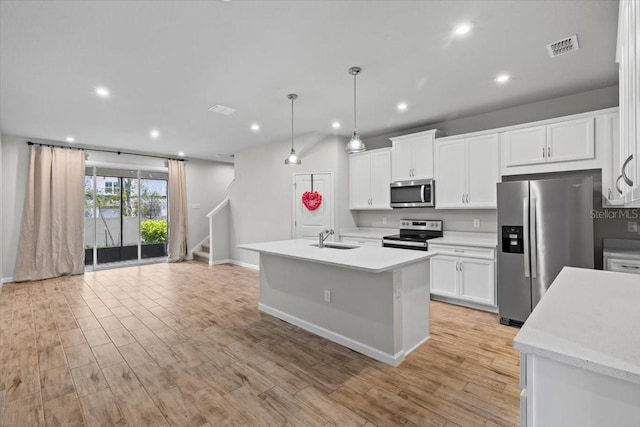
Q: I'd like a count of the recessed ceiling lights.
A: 9